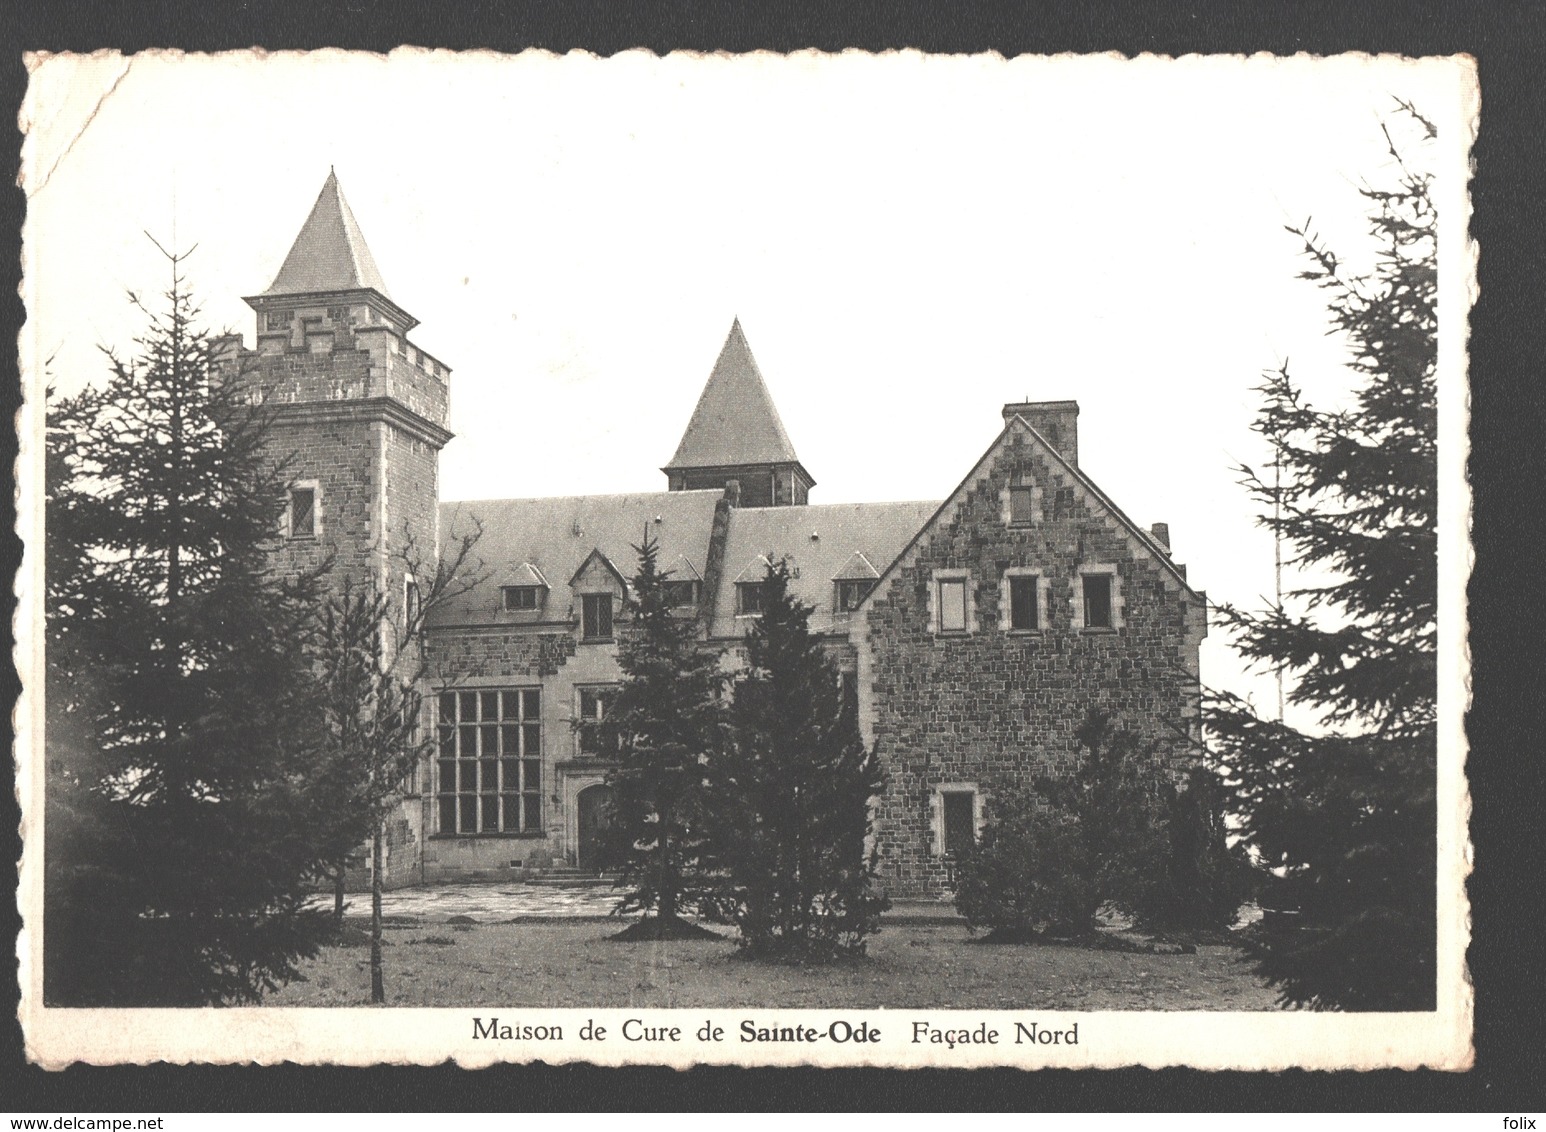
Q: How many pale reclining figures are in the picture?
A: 0